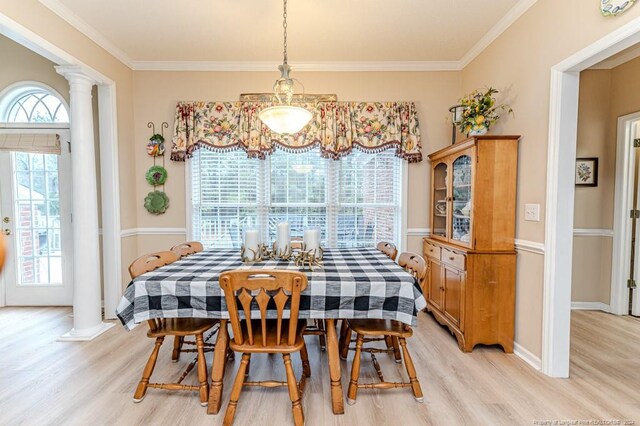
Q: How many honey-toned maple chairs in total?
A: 6